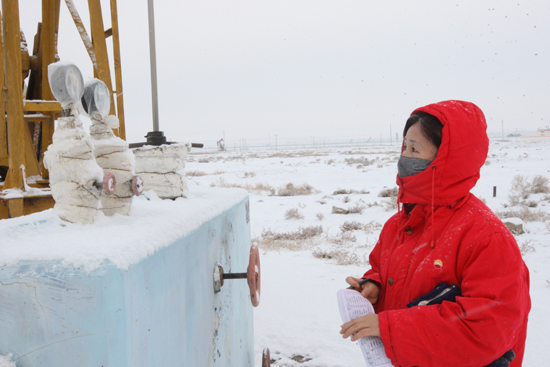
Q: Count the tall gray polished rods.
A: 1